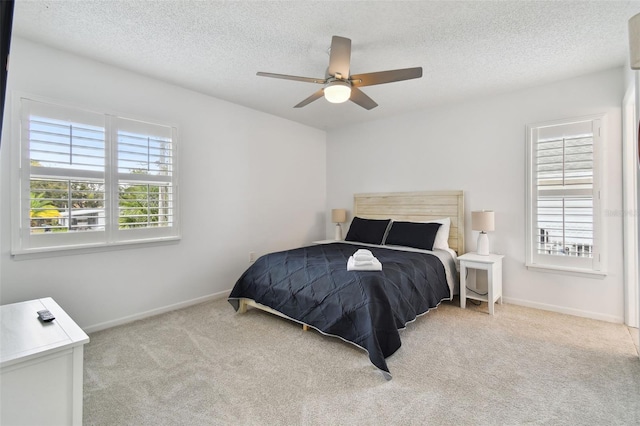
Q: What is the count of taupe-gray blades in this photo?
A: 5